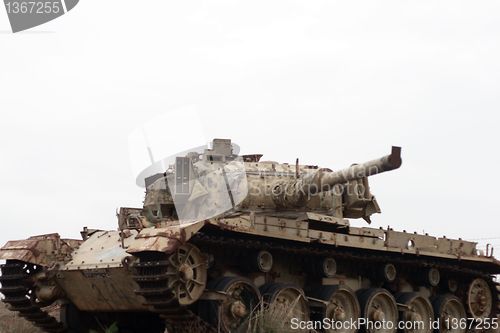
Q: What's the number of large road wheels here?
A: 6